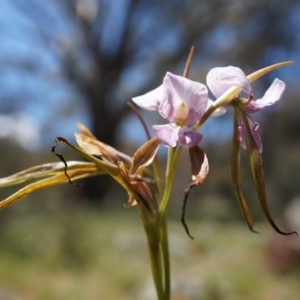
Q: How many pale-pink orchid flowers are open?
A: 2